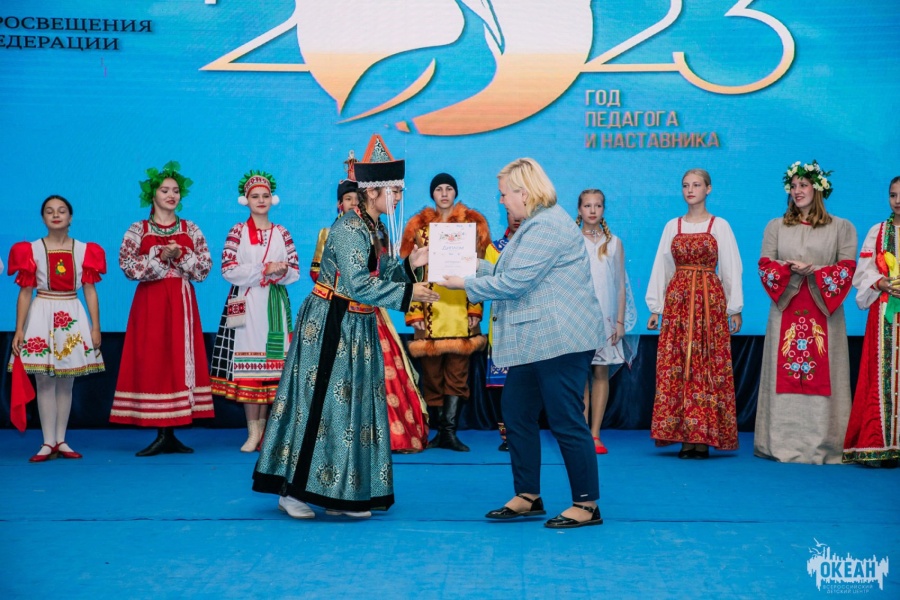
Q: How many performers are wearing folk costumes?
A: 11